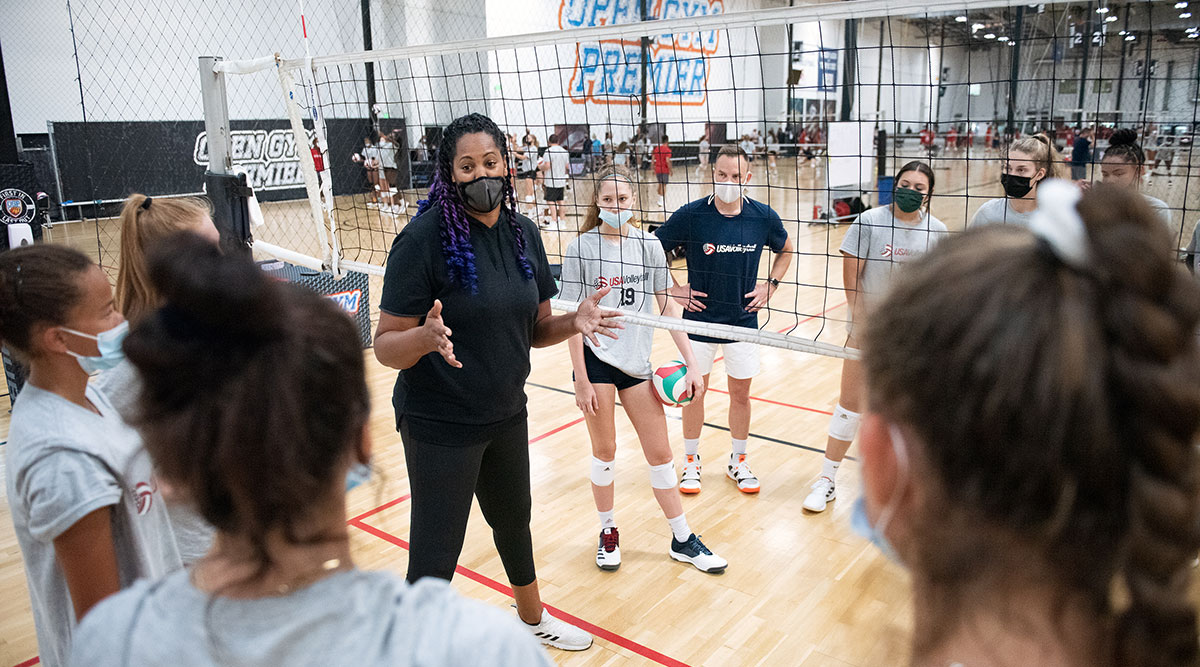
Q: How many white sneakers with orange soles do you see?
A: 2